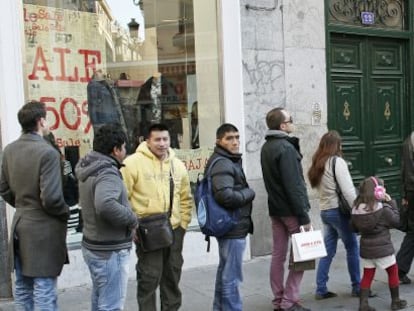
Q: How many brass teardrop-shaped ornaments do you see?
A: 2